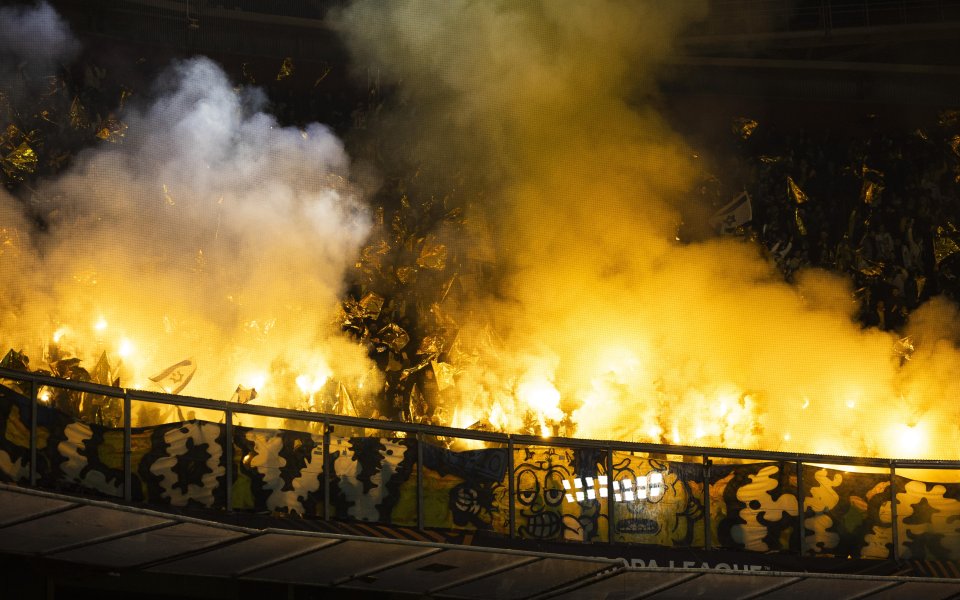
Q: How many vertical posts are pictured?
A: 10